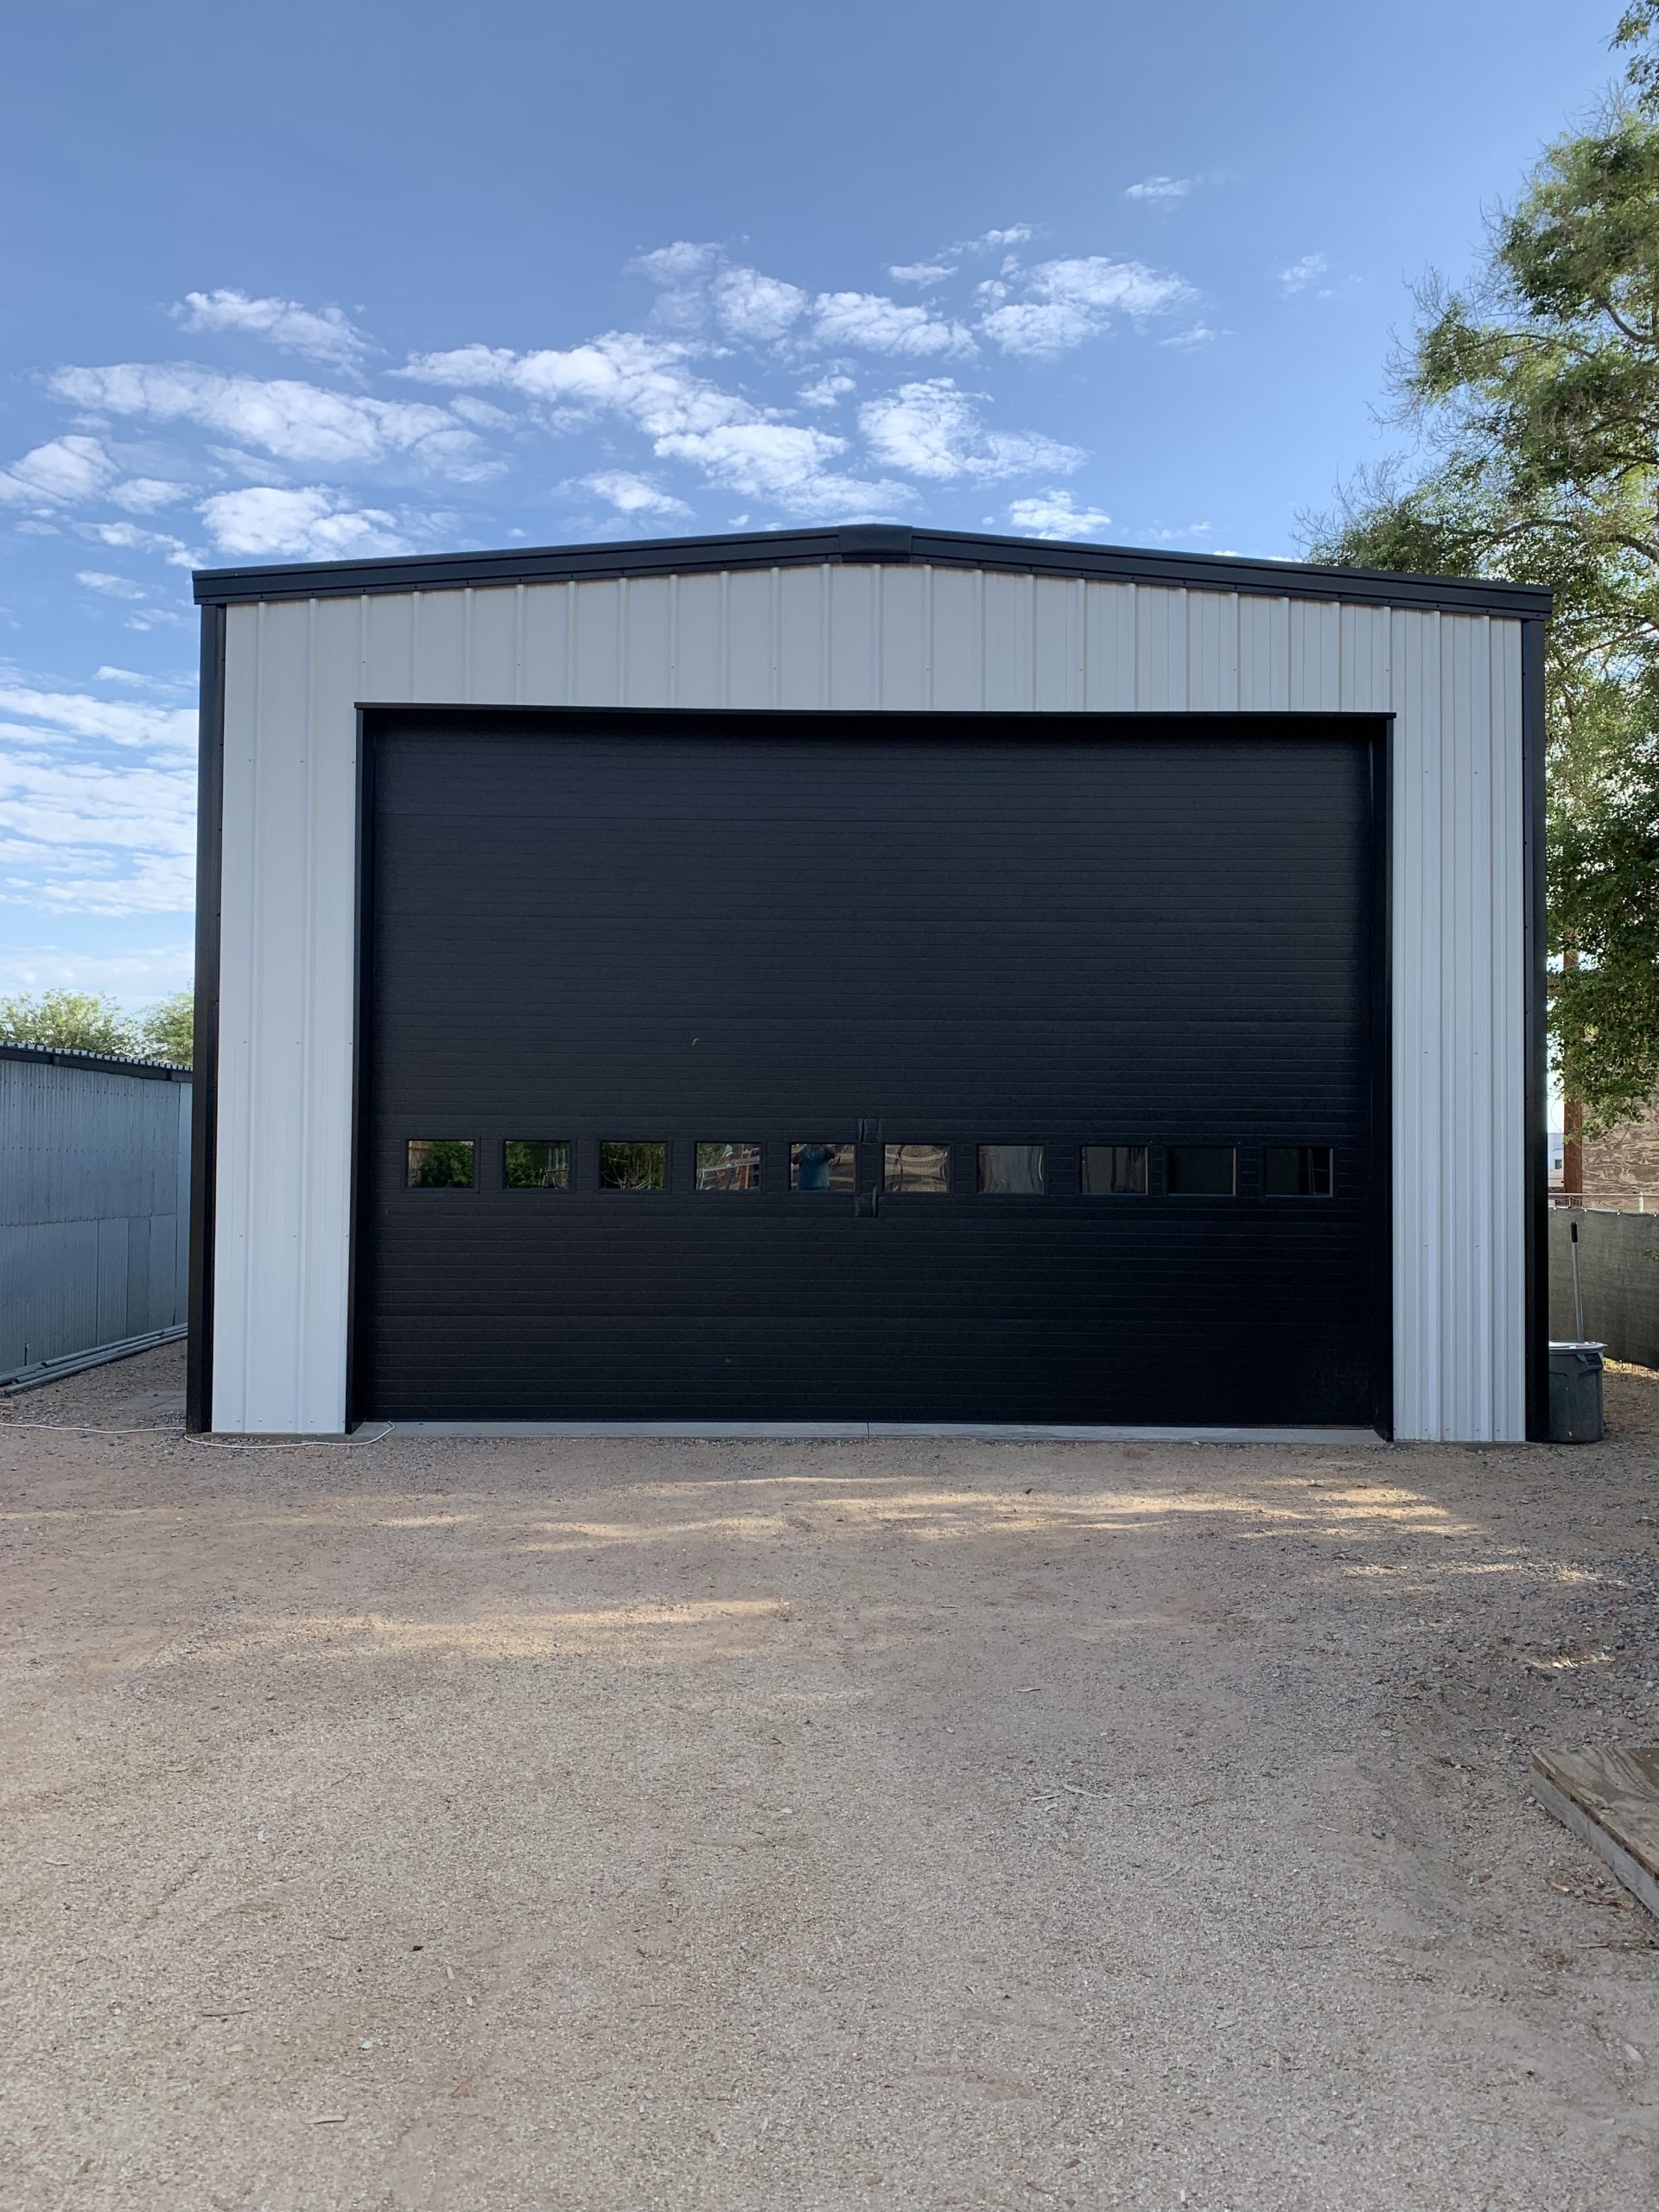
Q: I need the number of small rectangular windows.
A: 10